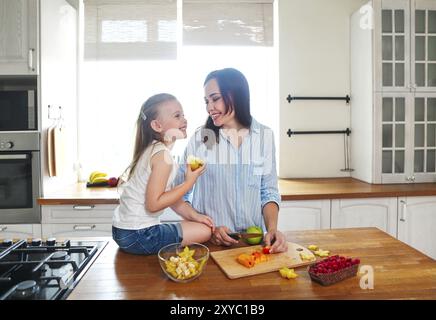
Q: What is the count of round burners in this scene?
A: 2